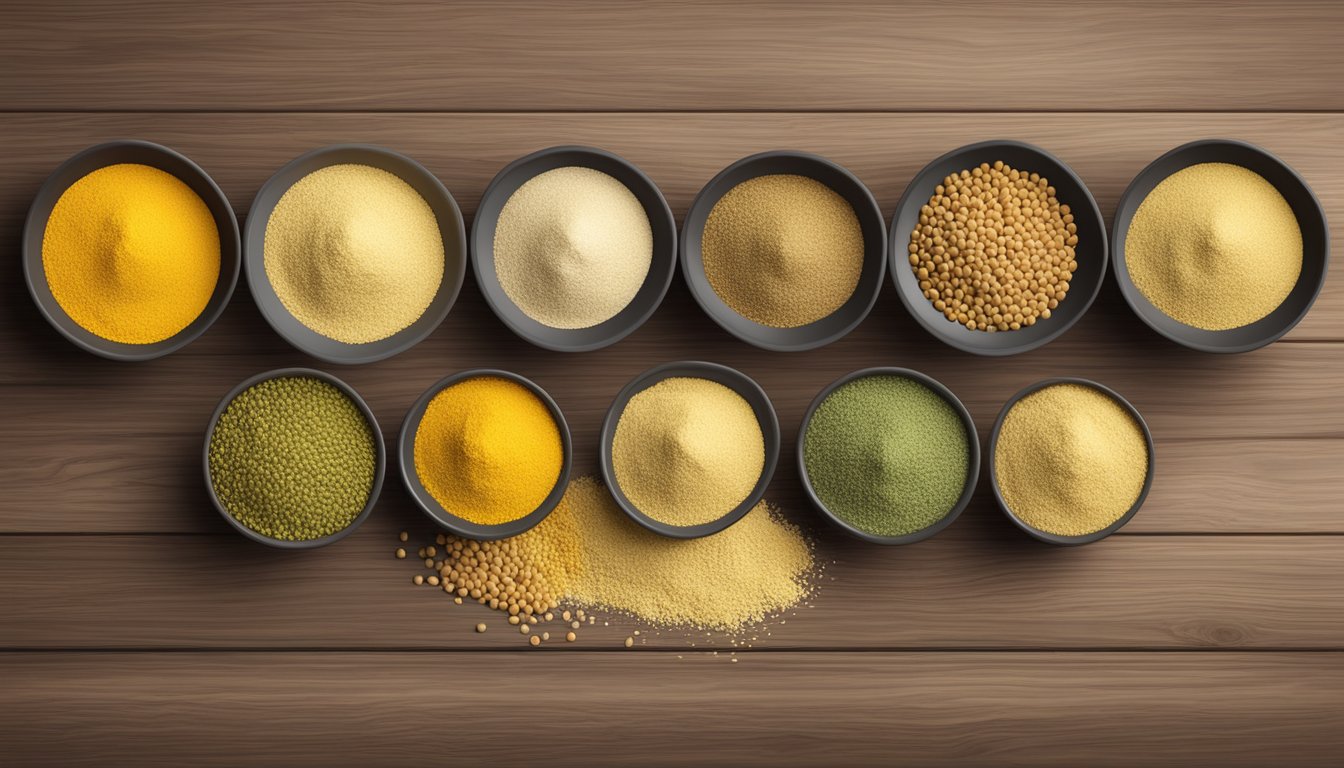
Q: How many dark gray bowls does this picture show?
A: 11